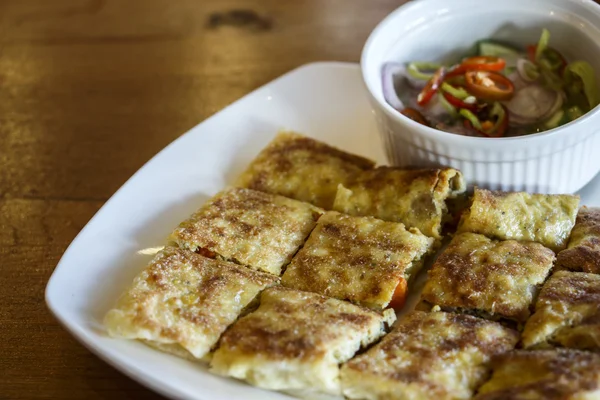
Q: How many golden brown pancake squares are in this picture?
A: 12